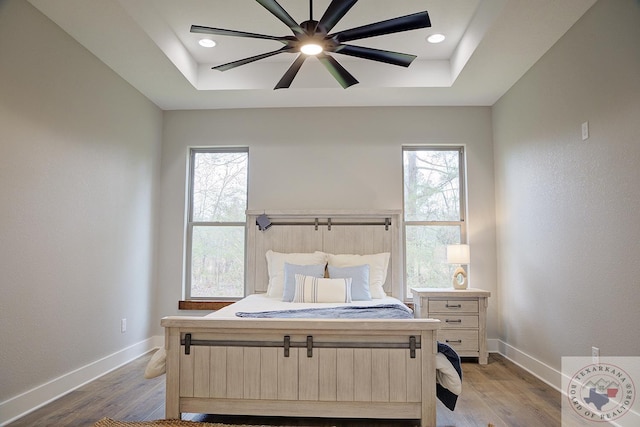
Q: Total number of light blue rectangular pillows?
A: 2